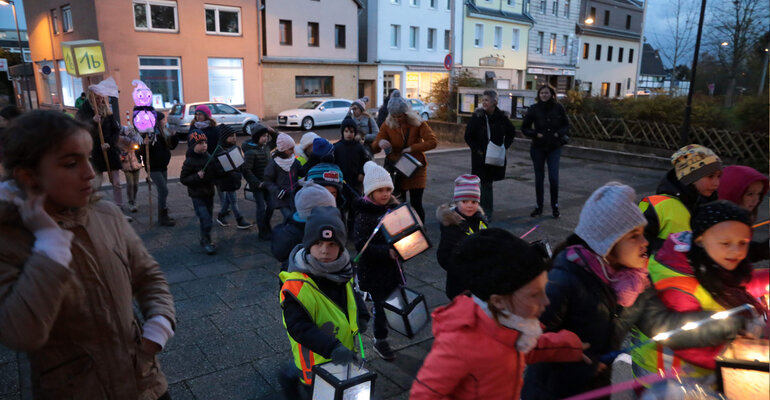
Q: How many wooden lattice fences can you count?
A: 1